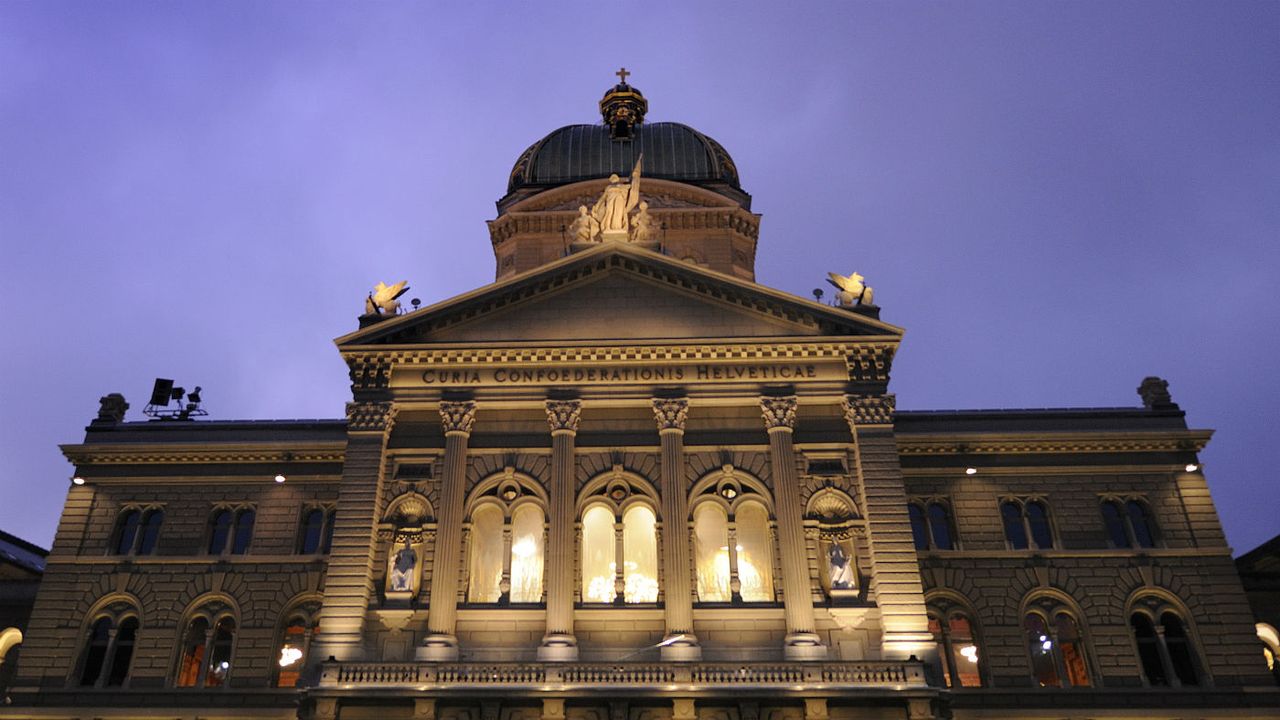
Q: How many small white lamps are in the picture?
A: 4